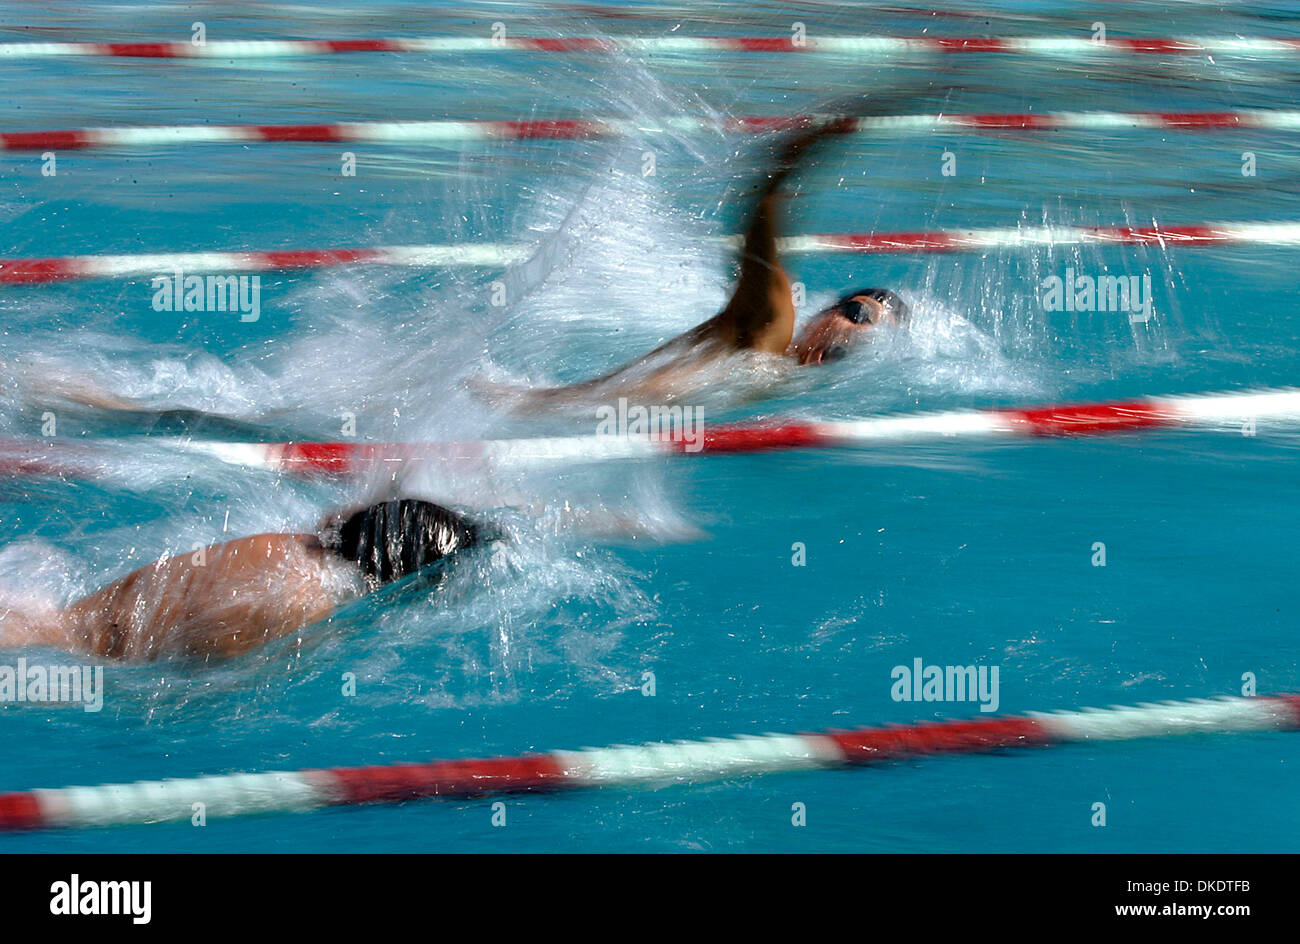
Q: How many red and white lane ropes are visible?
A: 5